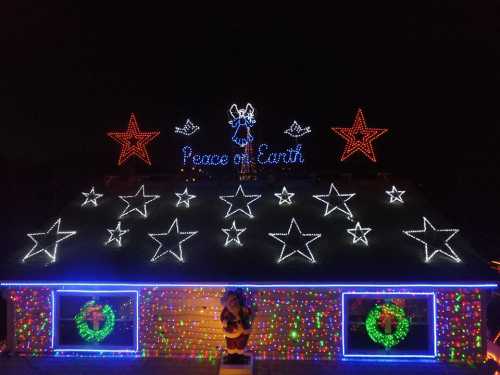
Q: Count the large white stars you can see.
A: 7